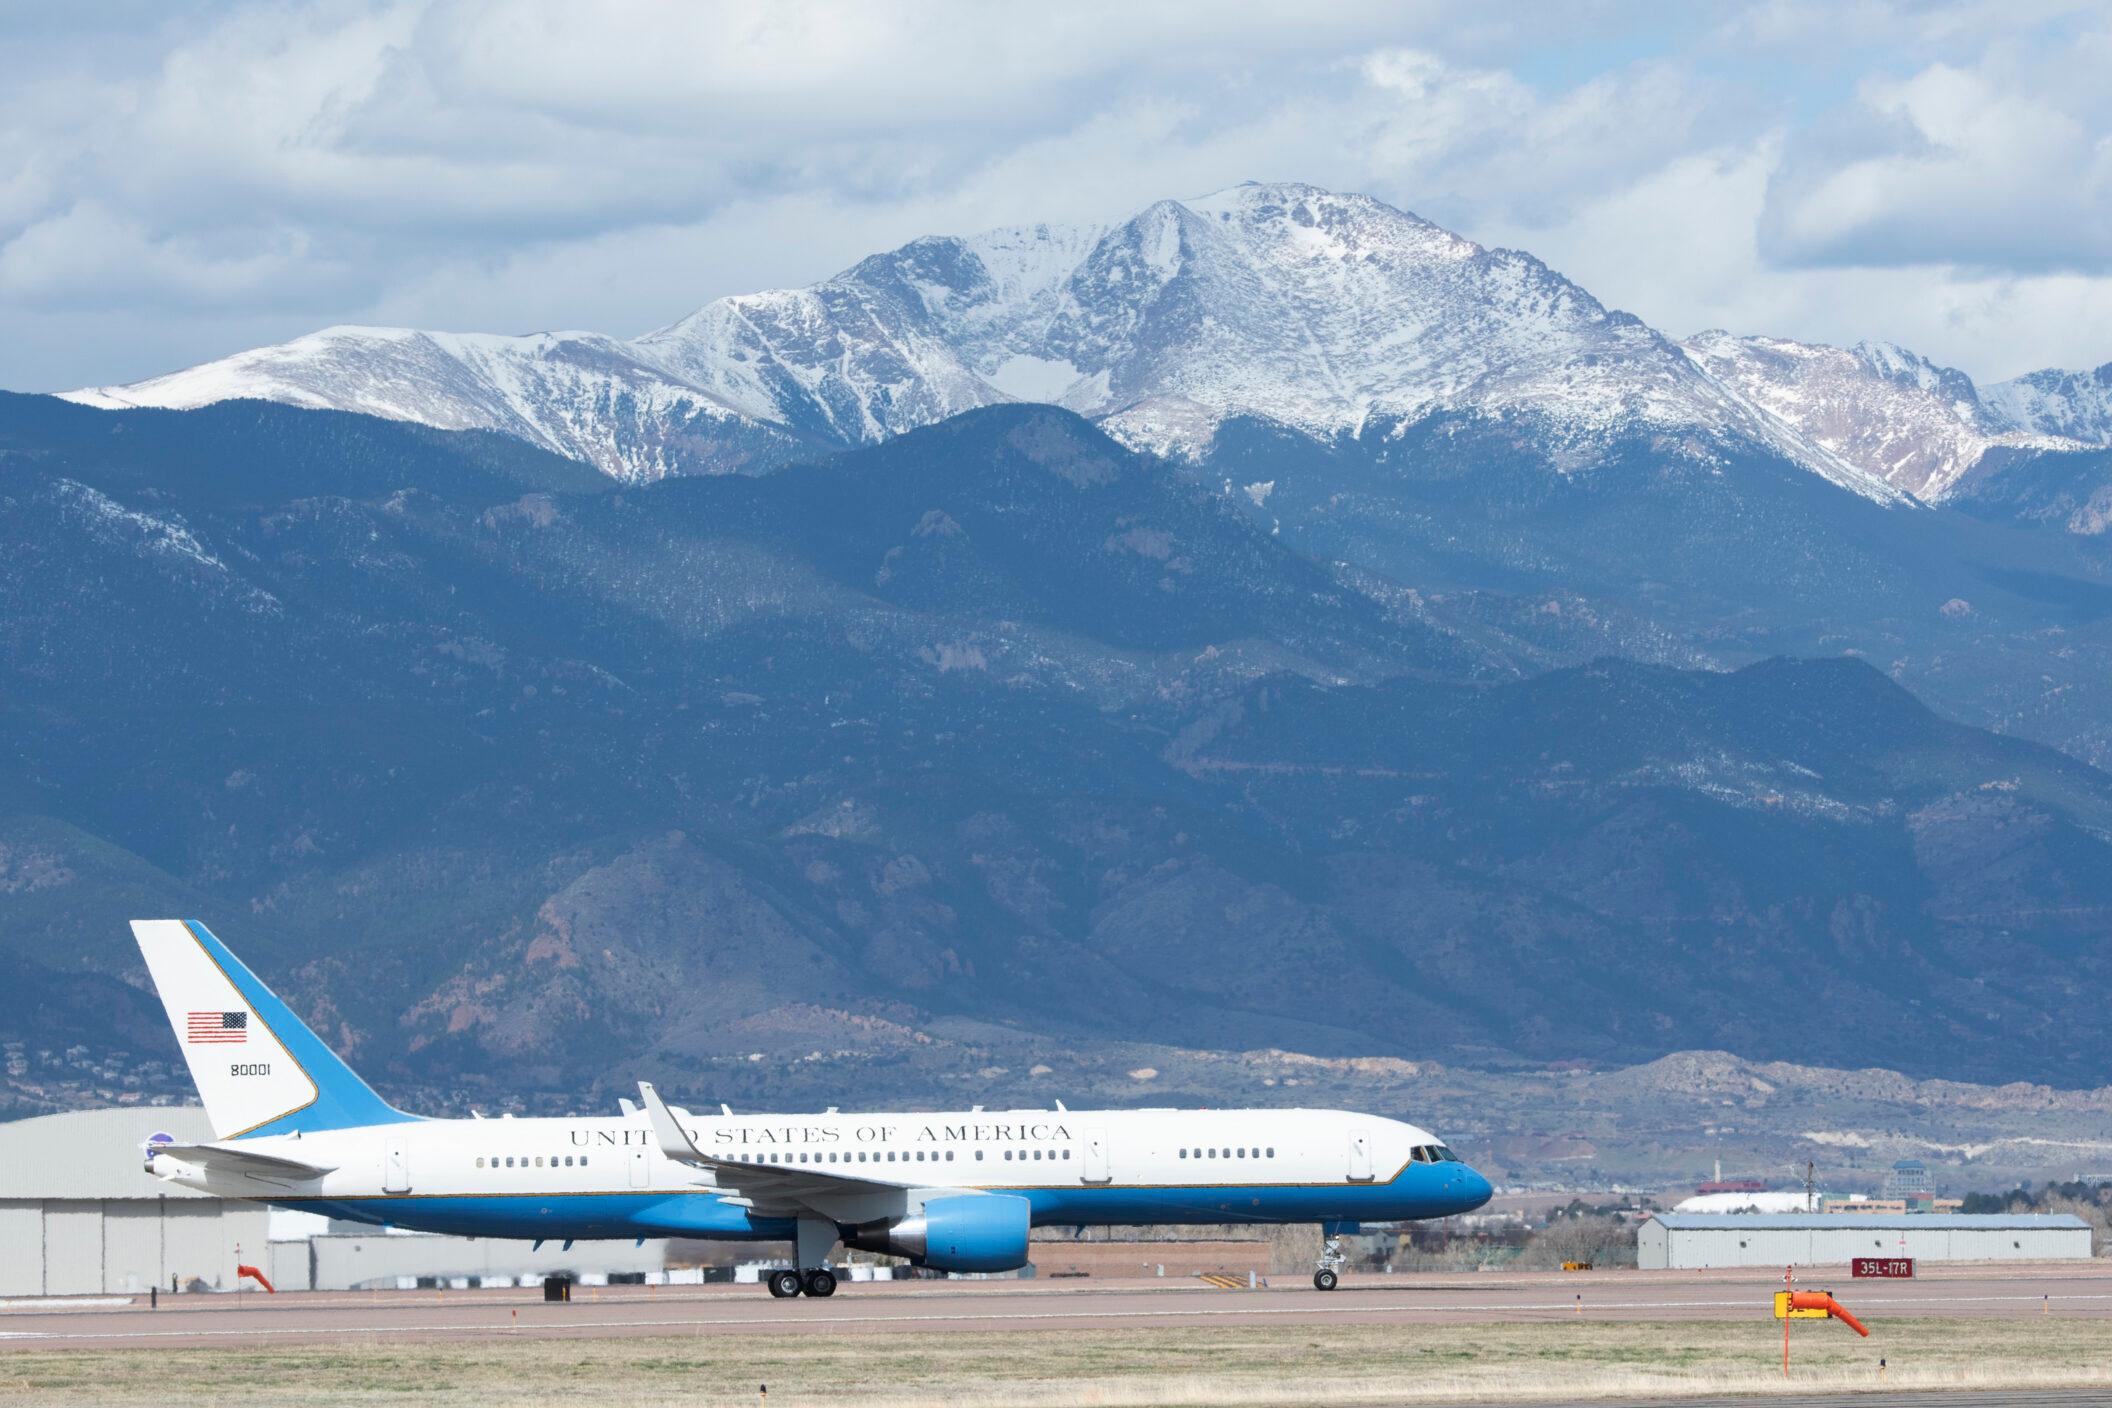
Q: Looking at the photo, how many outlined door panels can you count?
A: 4